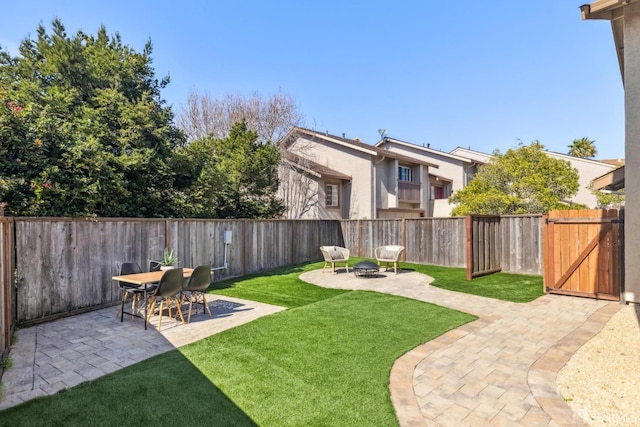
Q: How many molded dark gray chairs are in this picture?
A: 4